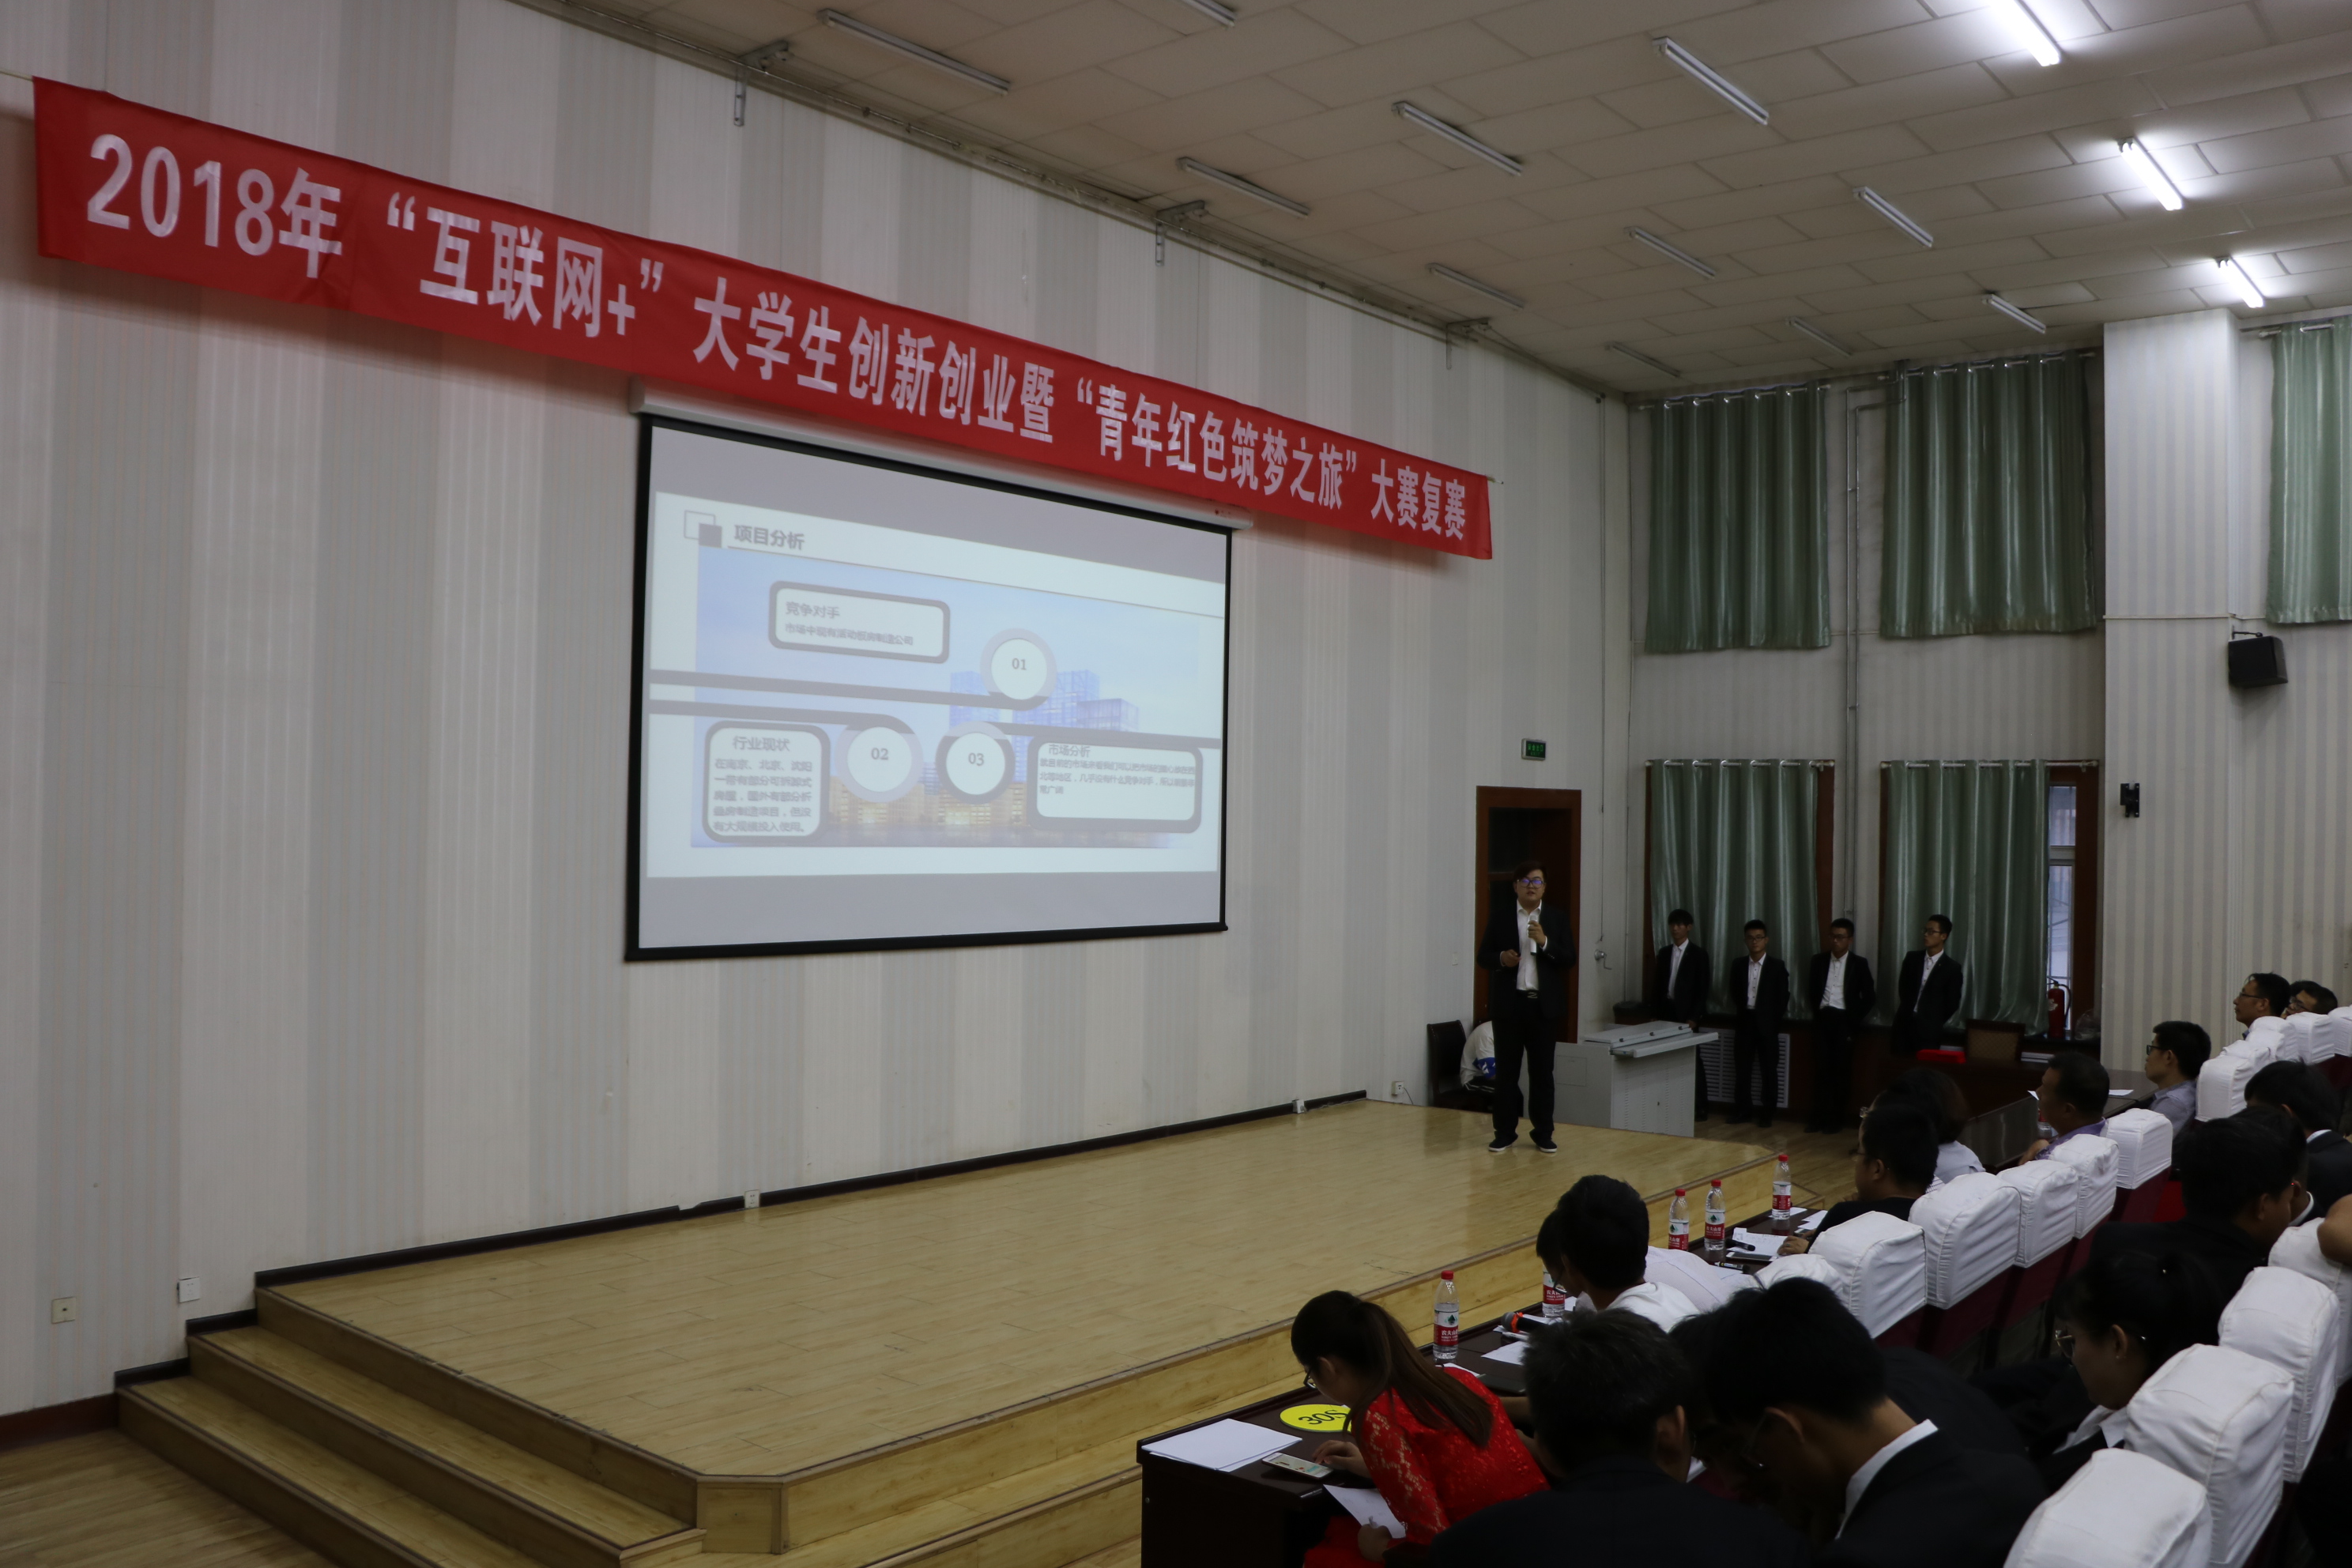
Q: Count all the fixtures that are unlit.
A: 11